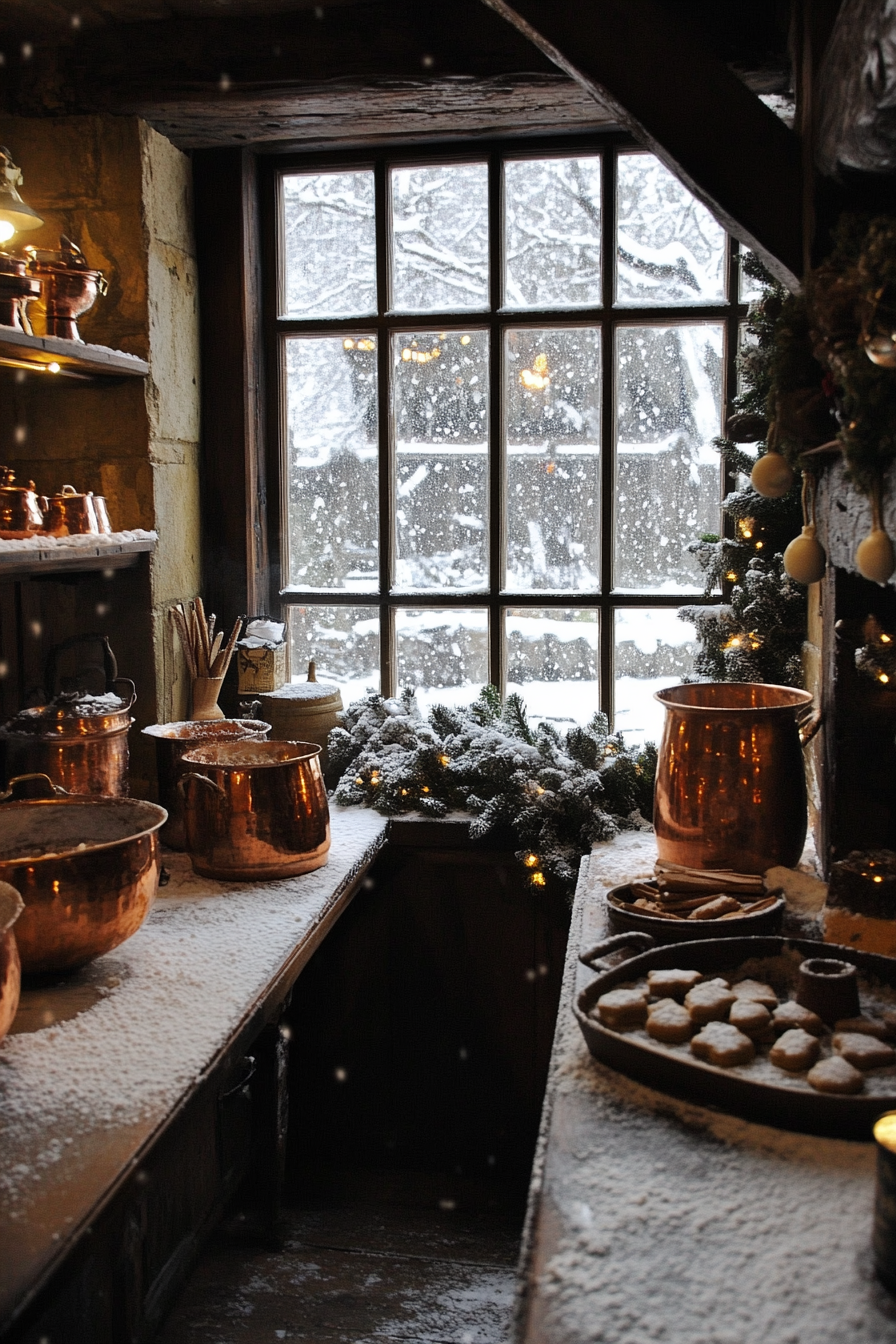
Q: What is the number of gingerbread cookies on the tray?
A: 12